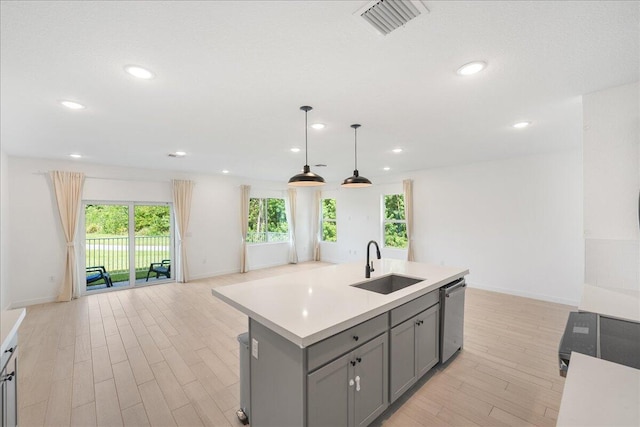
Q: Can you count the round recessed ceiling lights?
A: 11